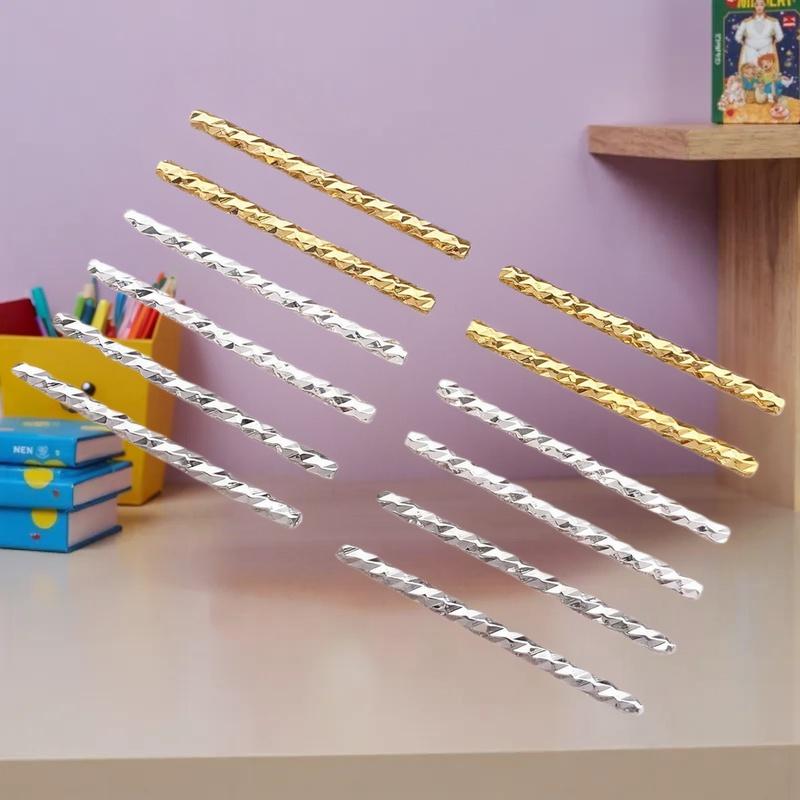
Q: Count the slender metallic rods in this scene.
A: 12